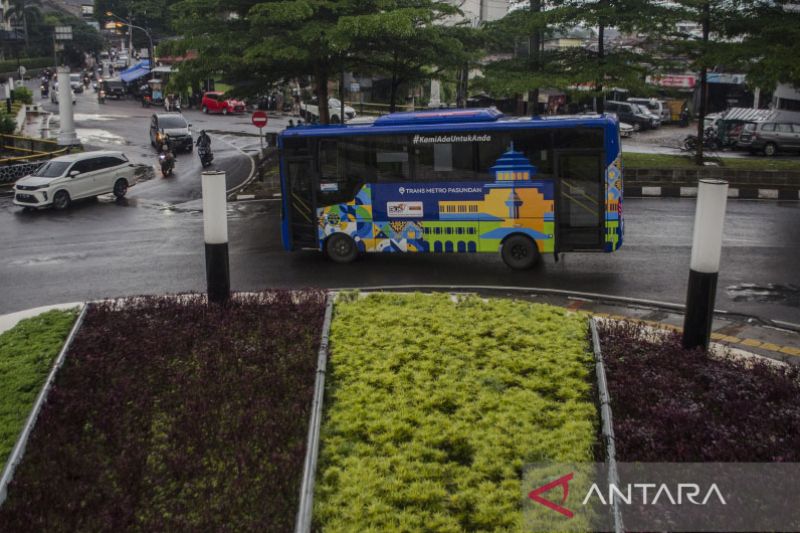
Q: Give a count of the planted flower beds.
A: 4